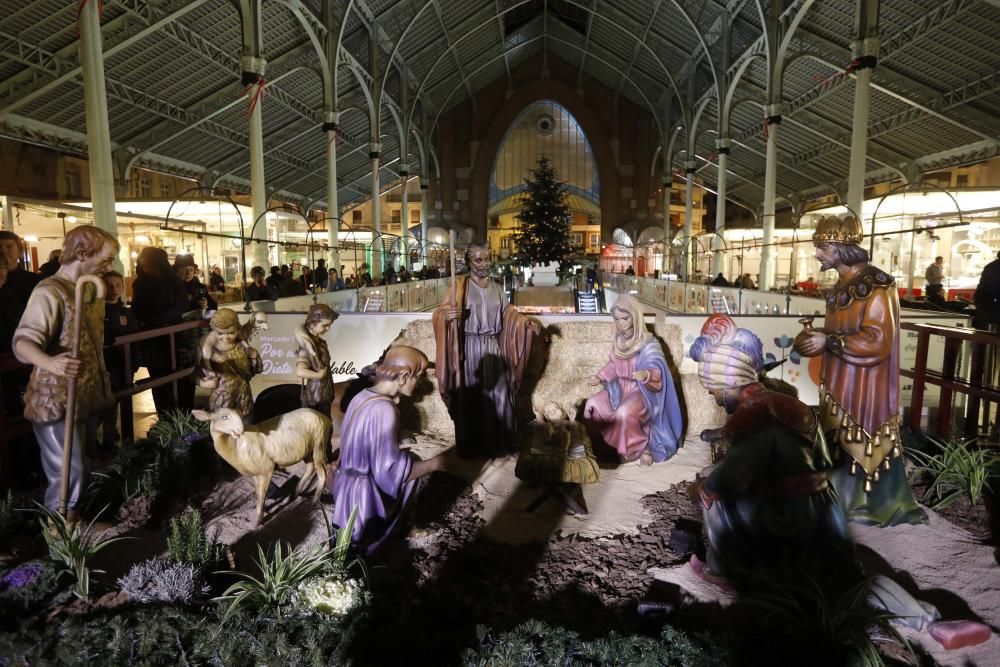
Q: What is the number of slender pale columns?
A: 11